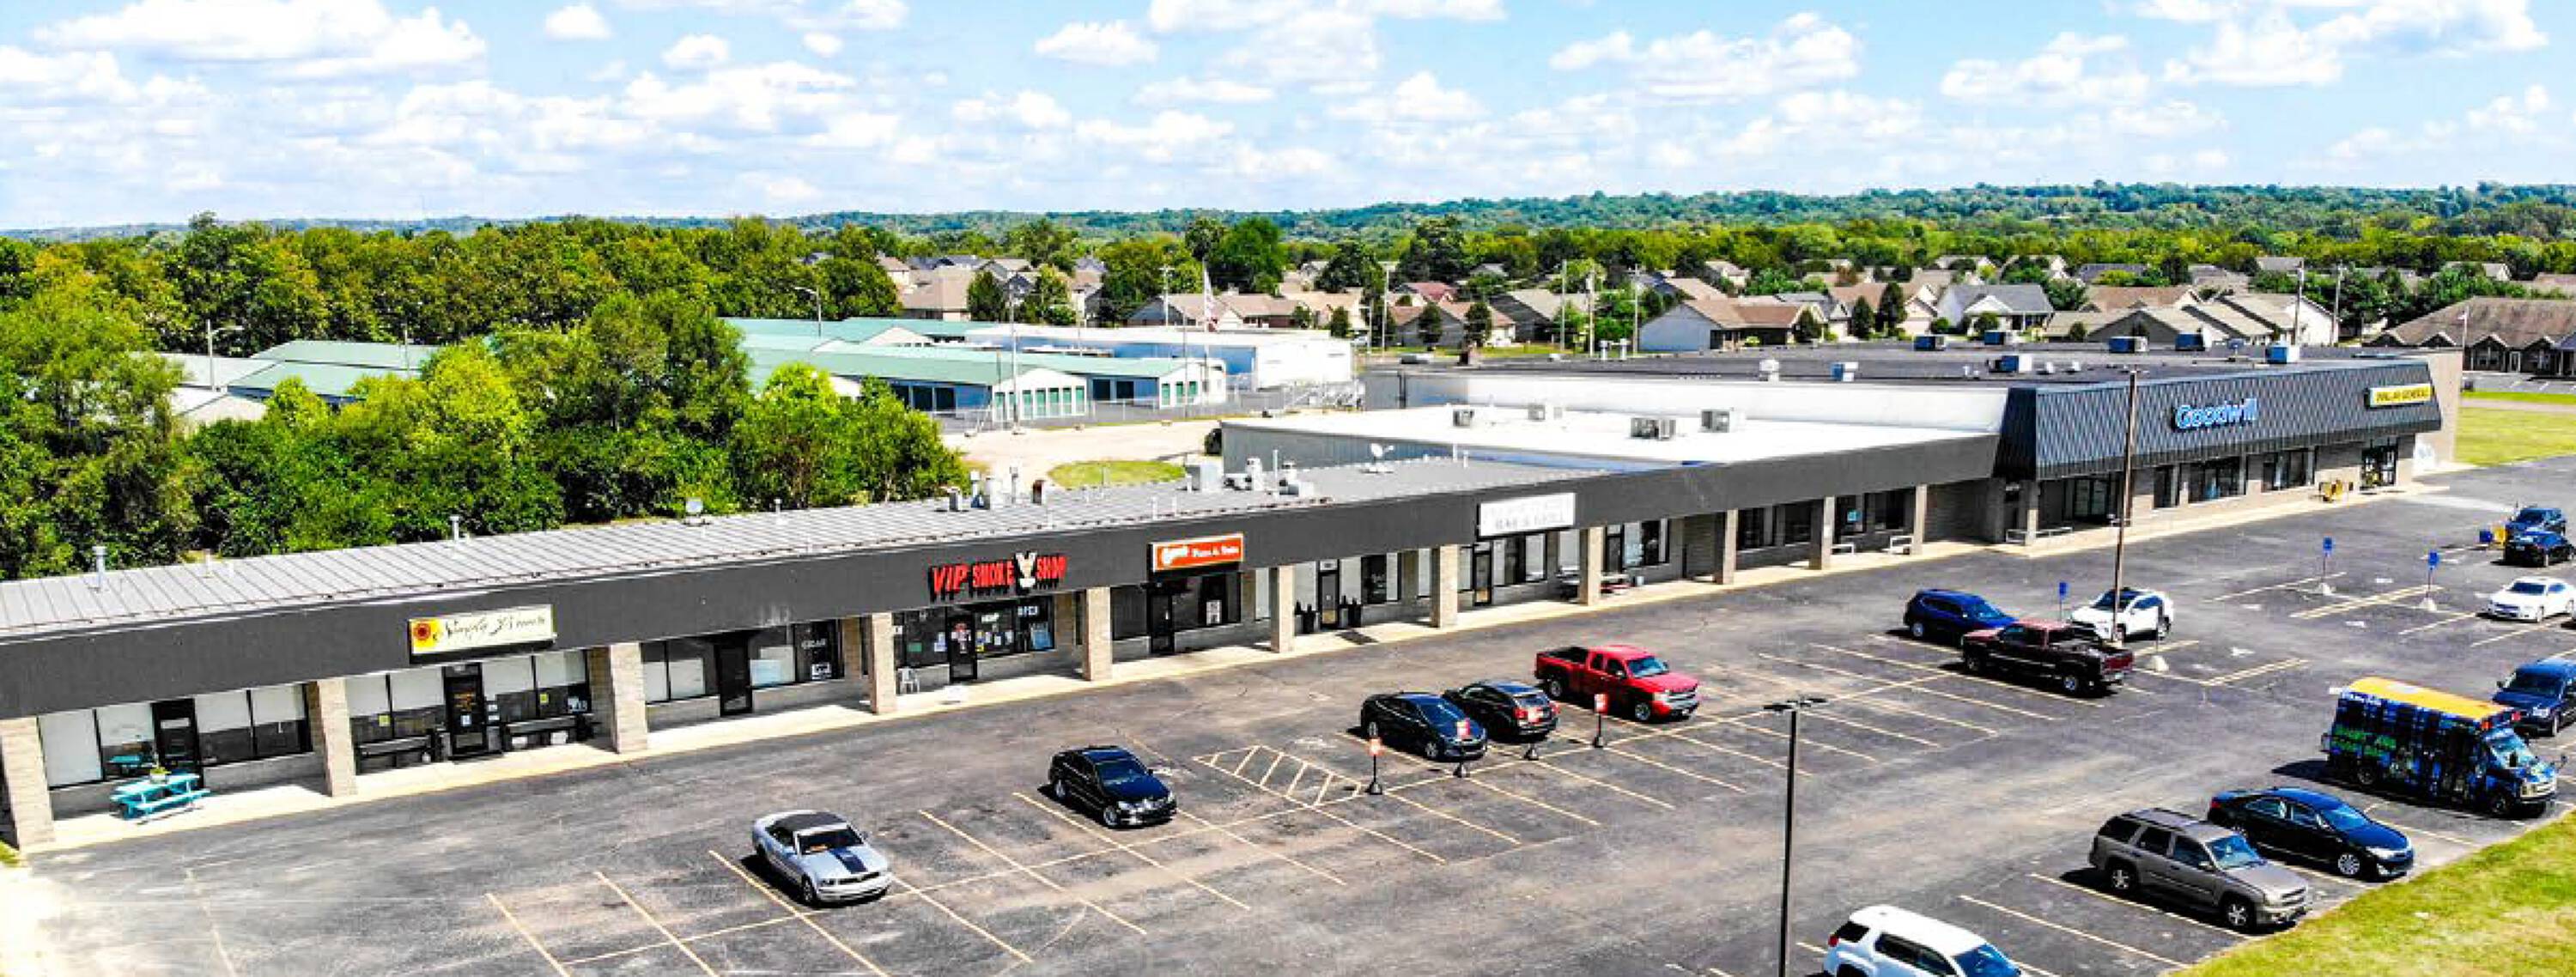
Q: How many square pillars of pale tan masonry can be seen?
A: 12